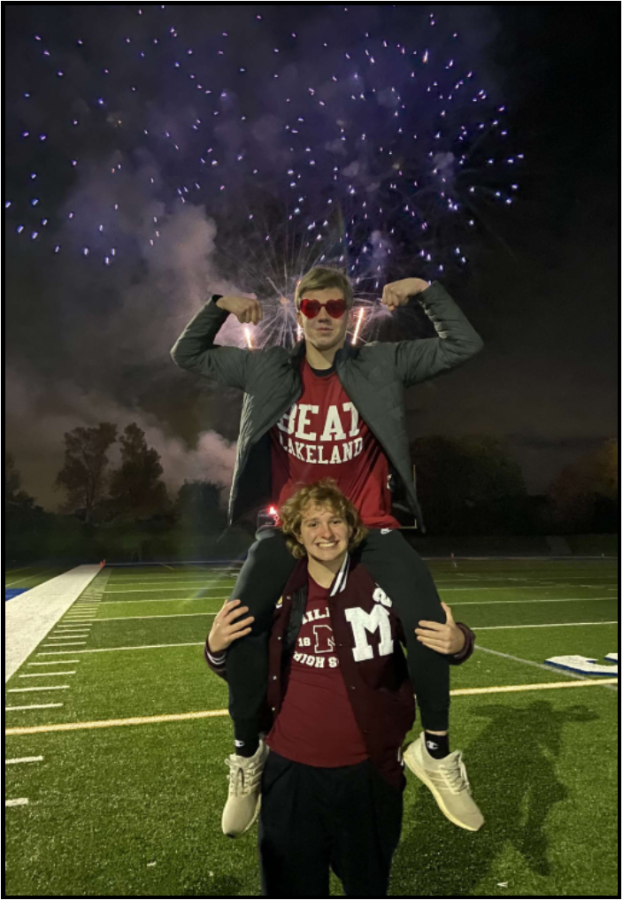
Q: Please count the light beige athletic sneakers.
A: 2